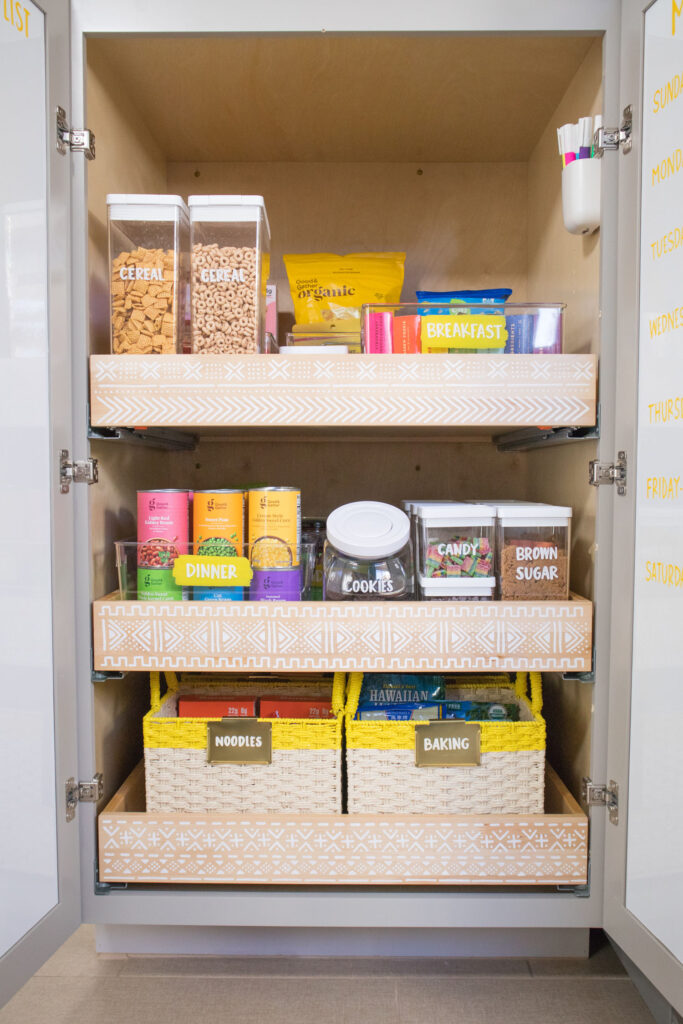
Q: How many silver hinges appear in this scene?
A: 6